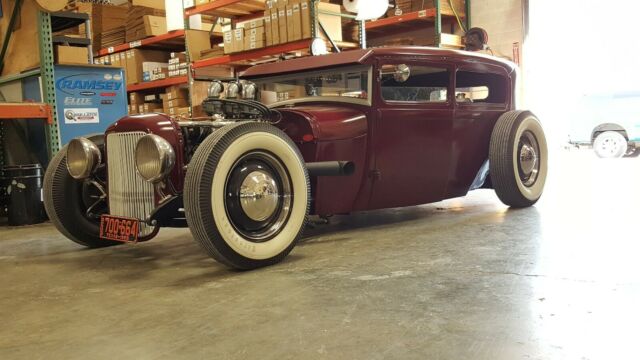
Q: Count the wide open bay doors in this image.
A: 1